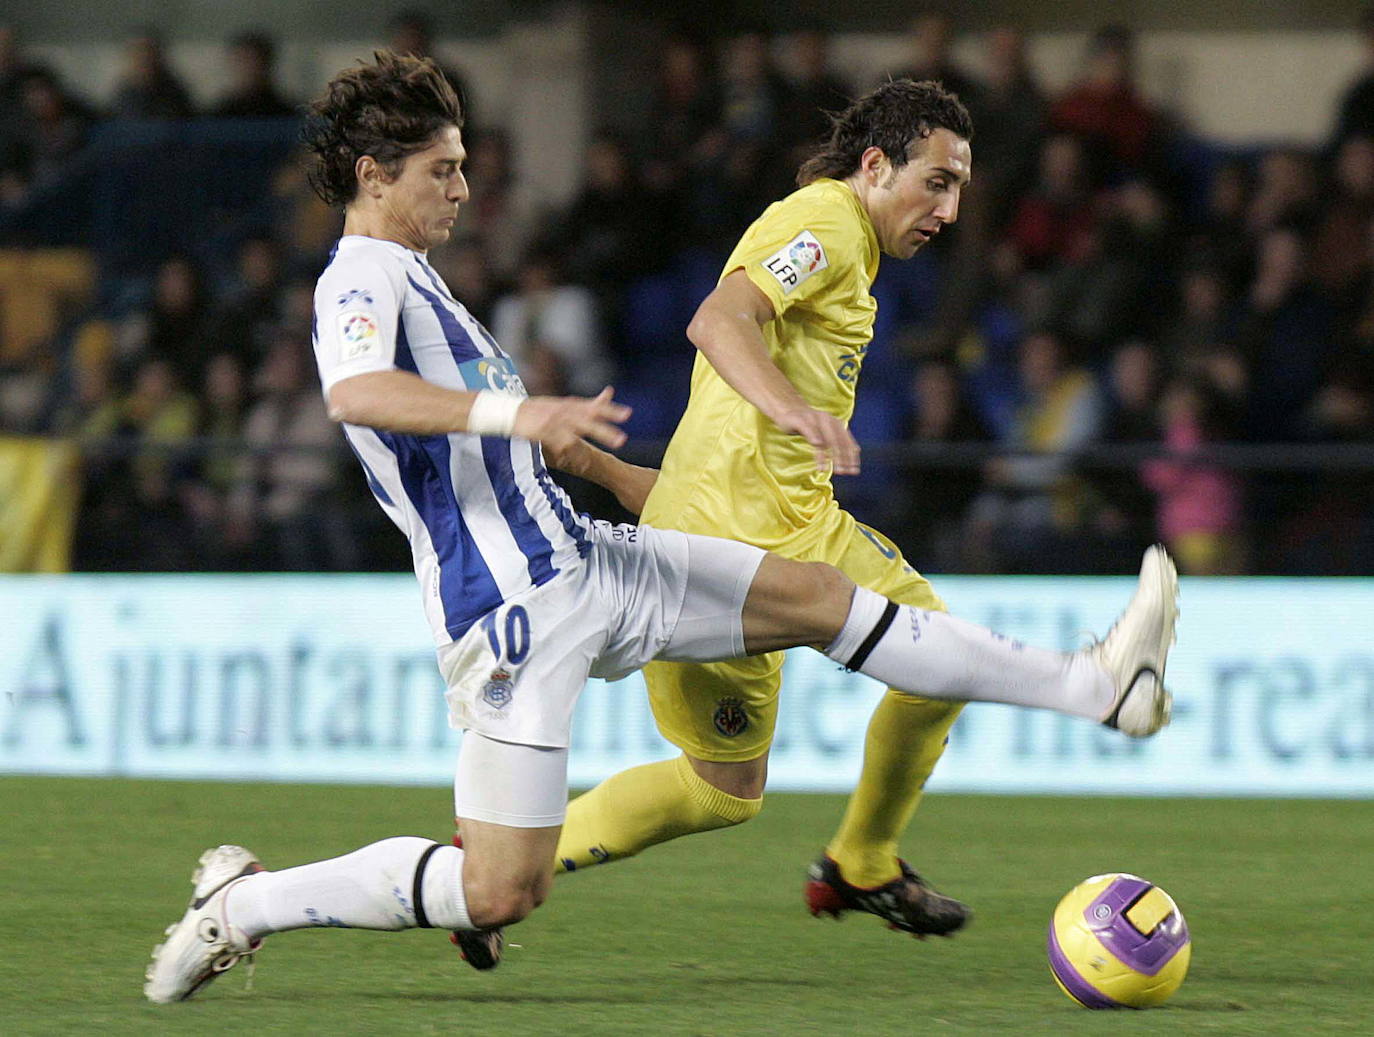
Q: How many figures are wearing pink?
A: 1